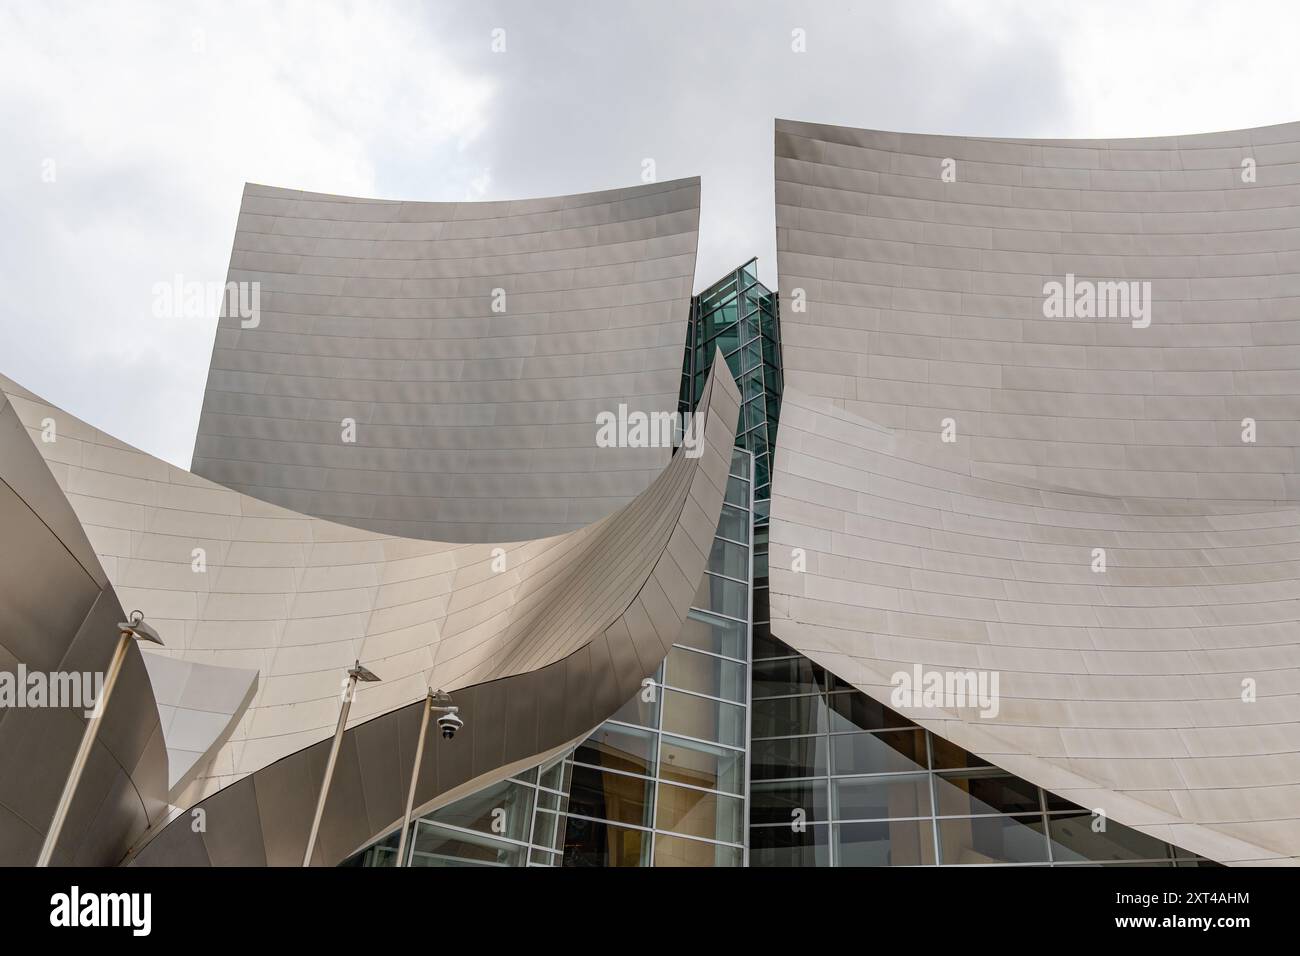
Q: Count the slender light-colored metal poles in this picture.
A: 3